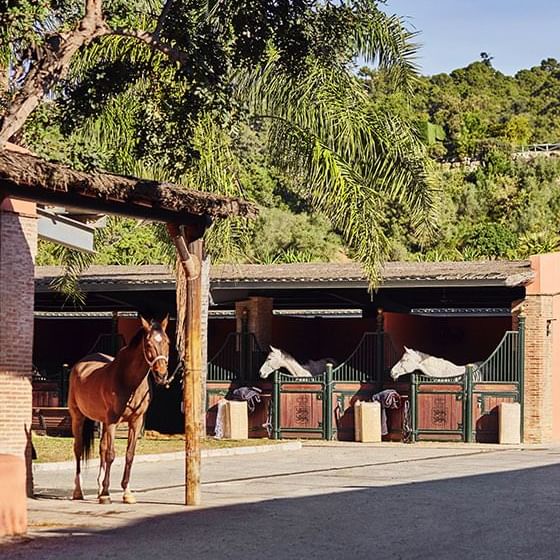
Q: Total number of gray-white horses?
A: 2